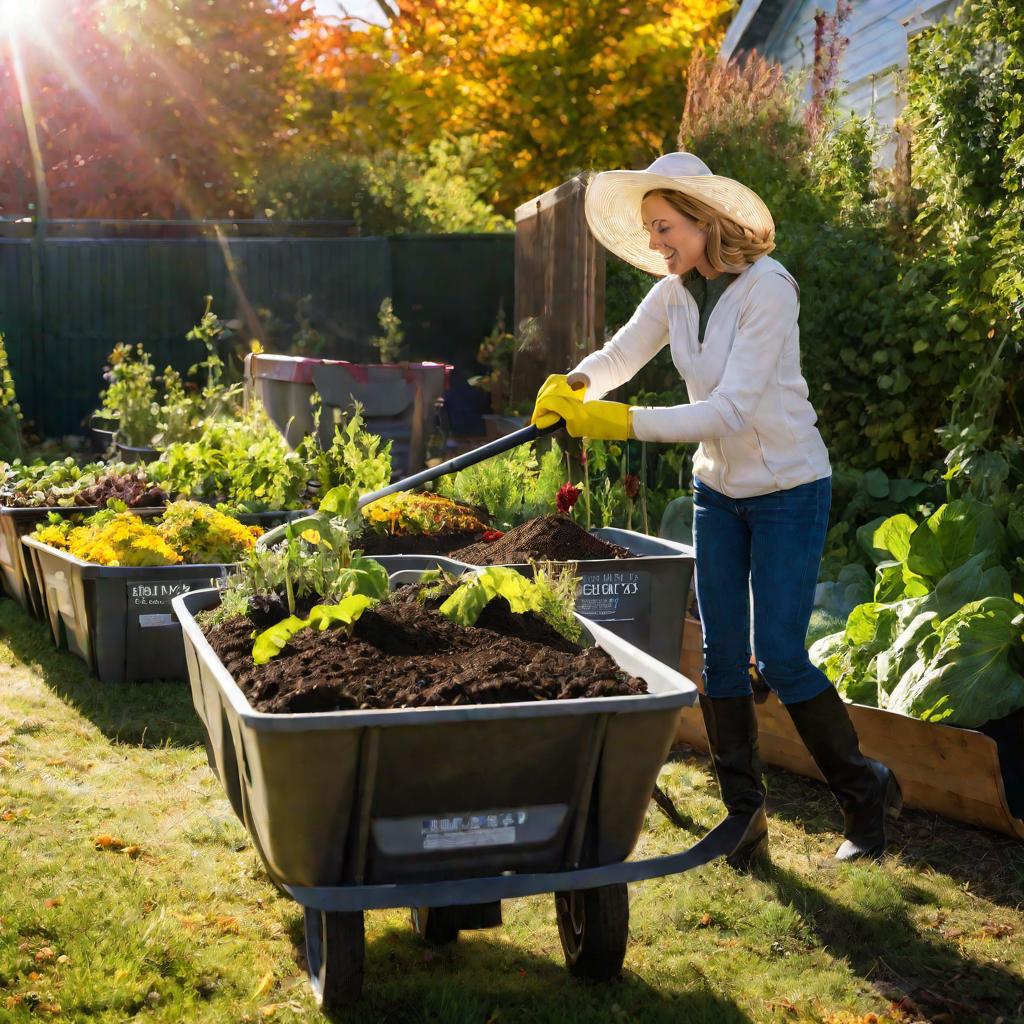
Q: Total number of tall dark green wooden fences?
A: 1